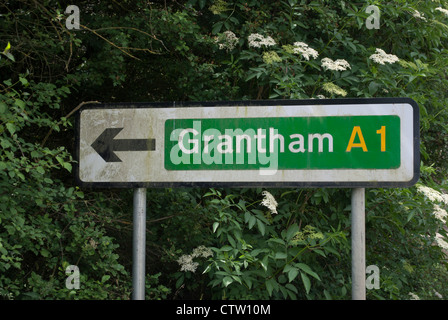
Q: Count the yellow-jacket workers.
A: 0